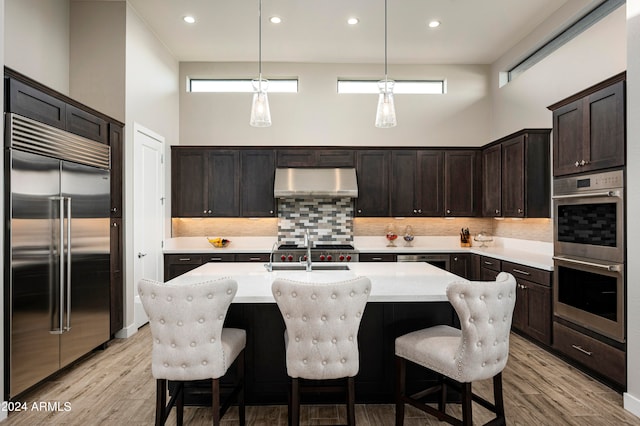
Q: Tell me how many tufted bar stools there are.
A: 3